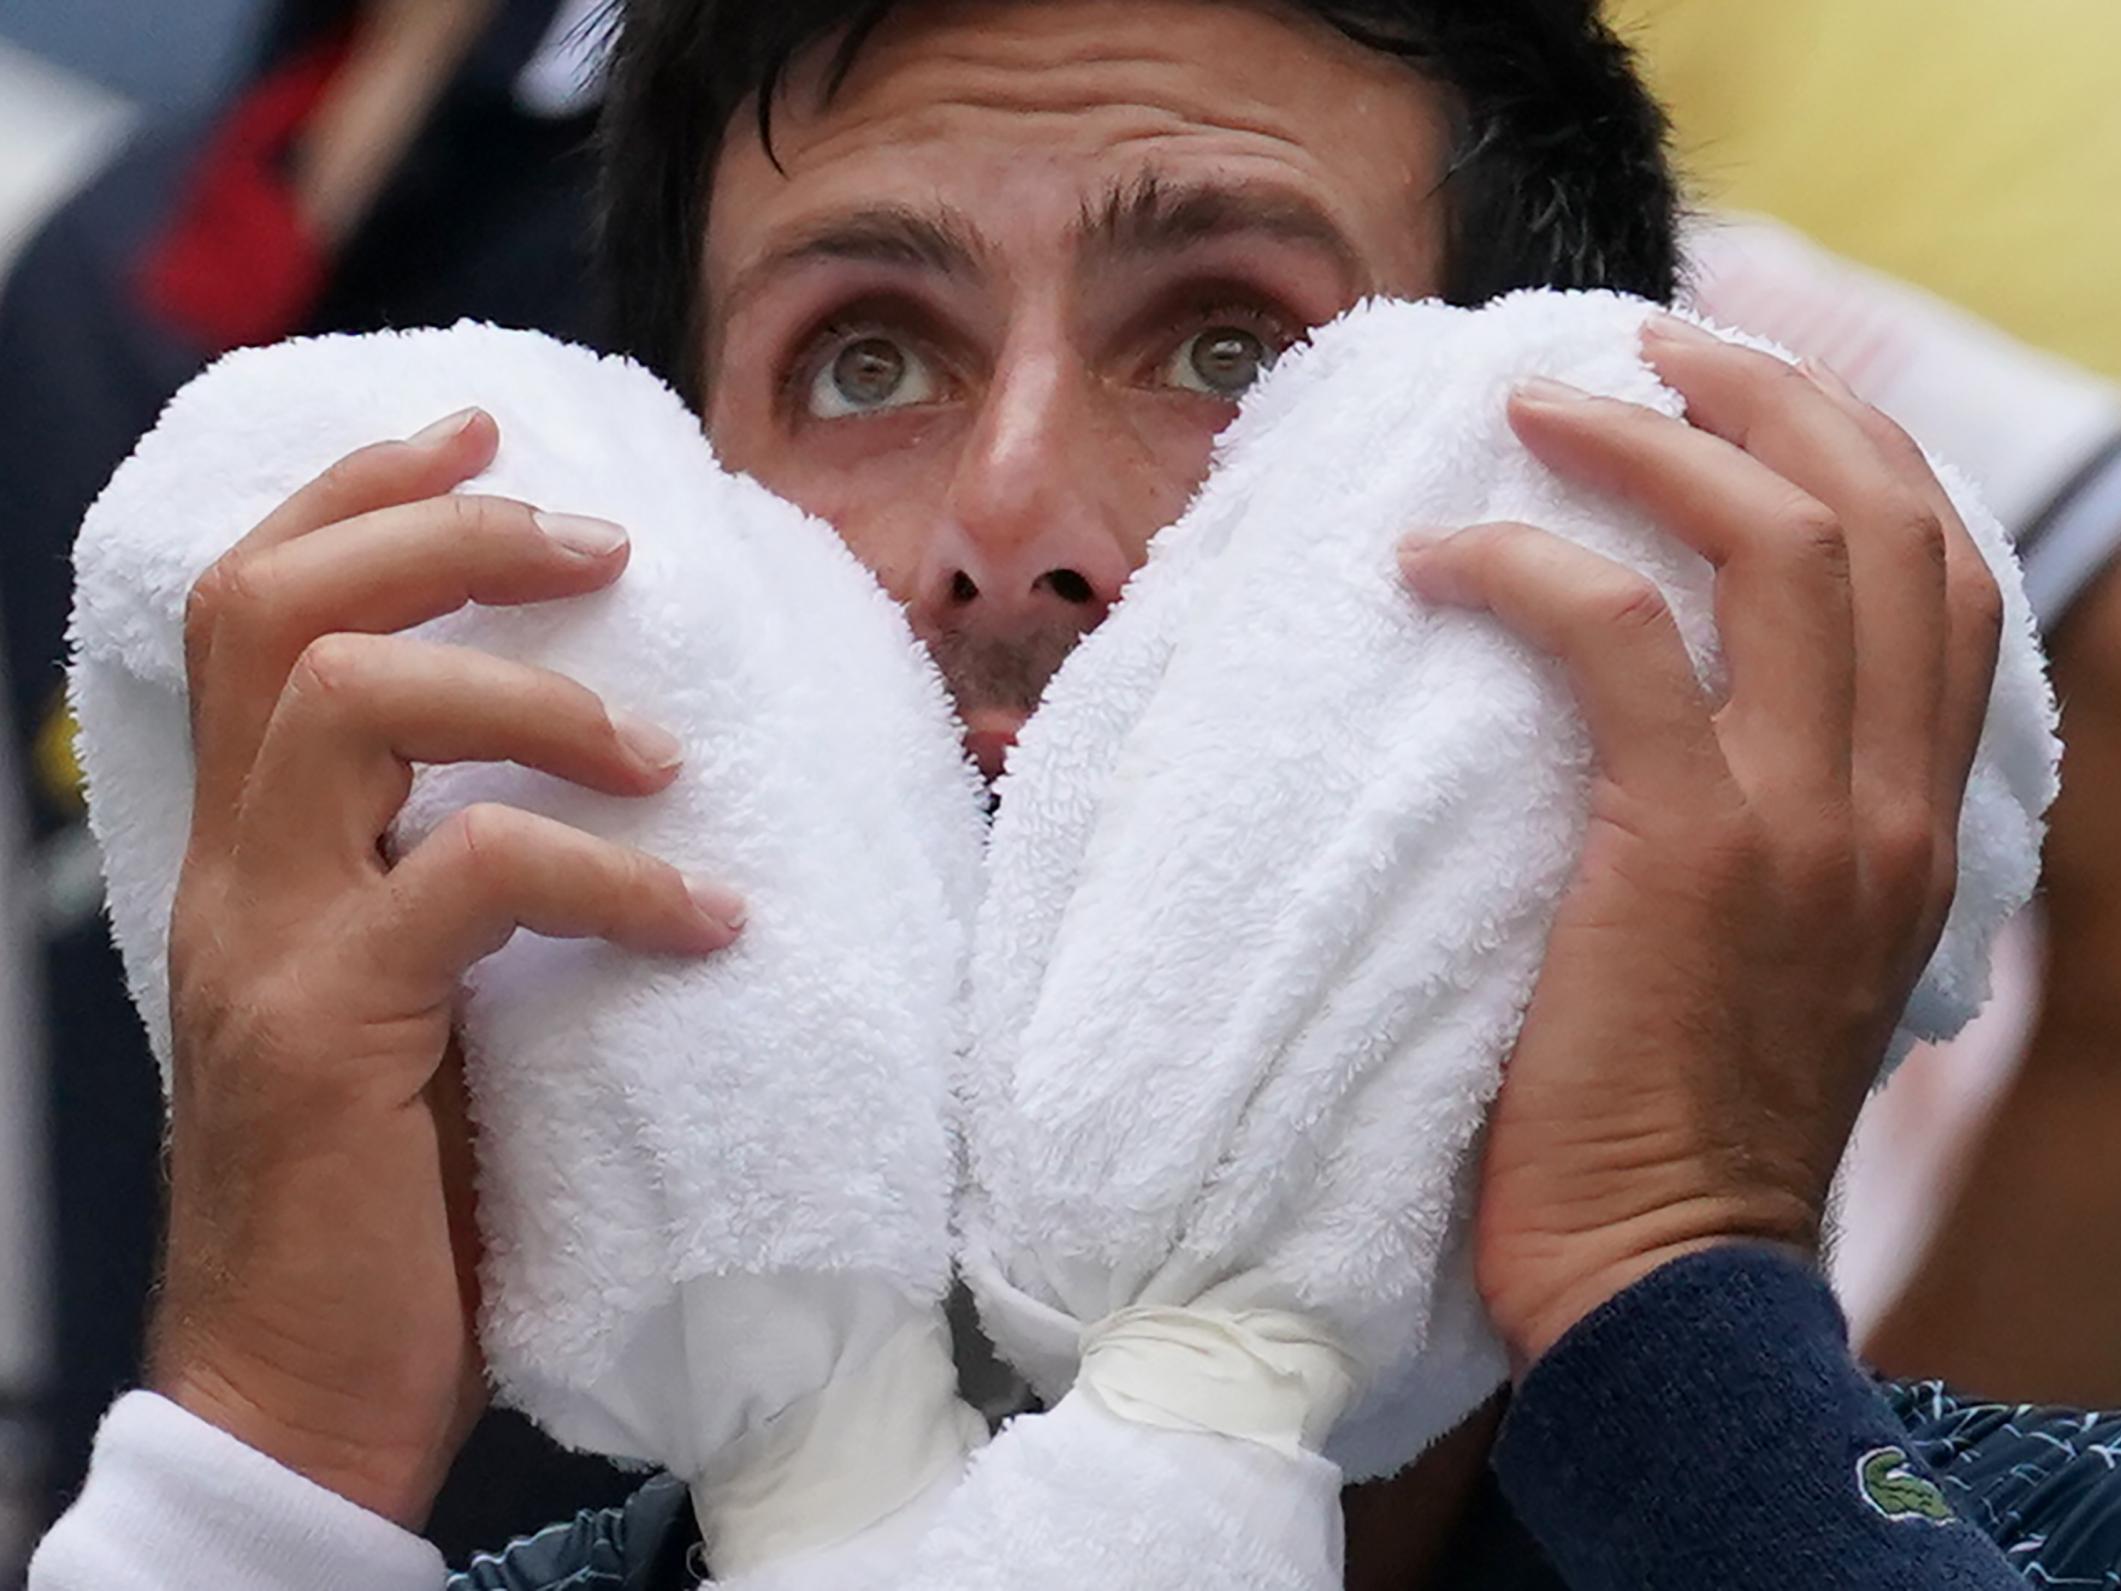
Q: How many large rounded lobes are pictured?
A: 2